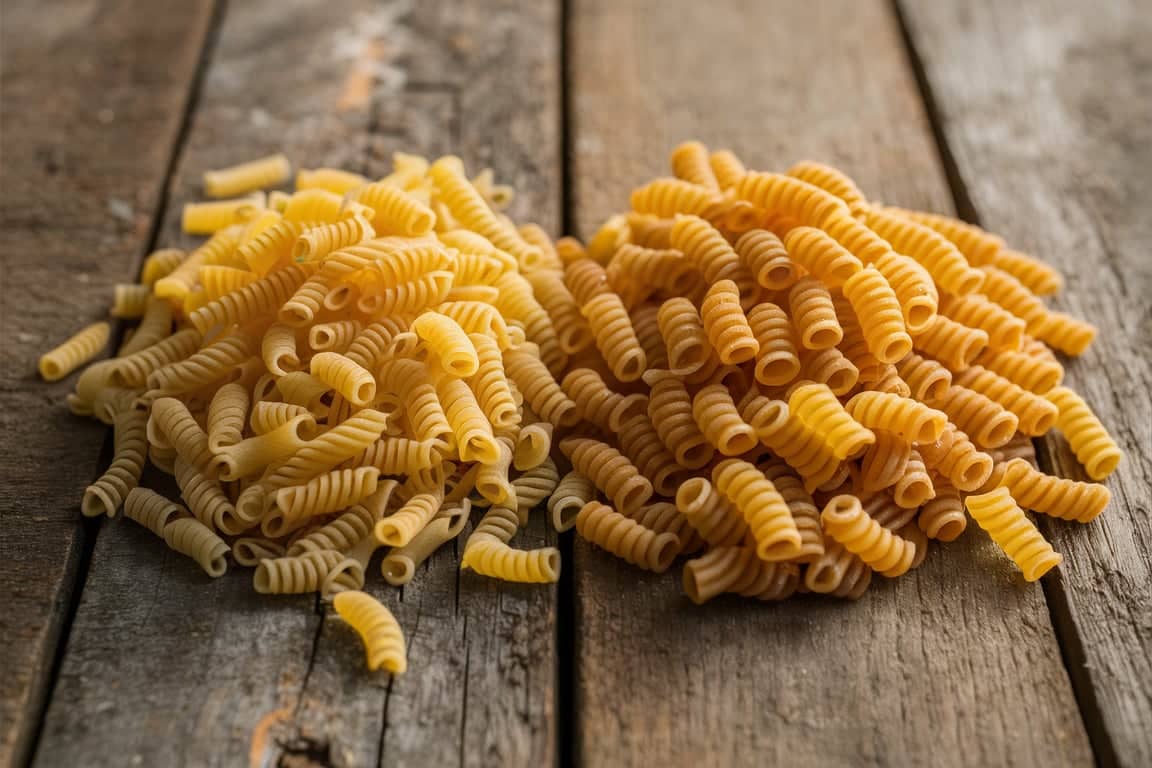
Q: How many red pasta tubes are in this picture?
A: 0